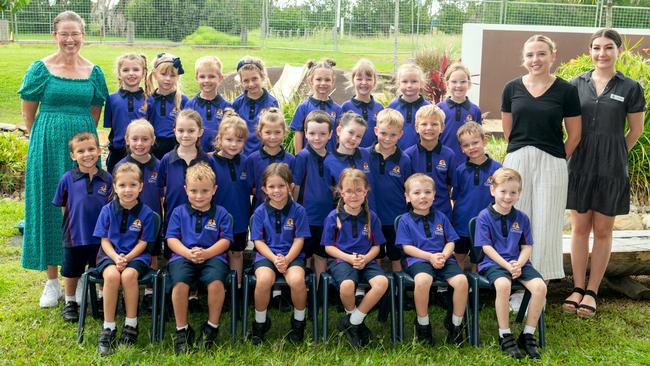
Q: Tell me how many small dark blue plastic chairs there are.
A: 6